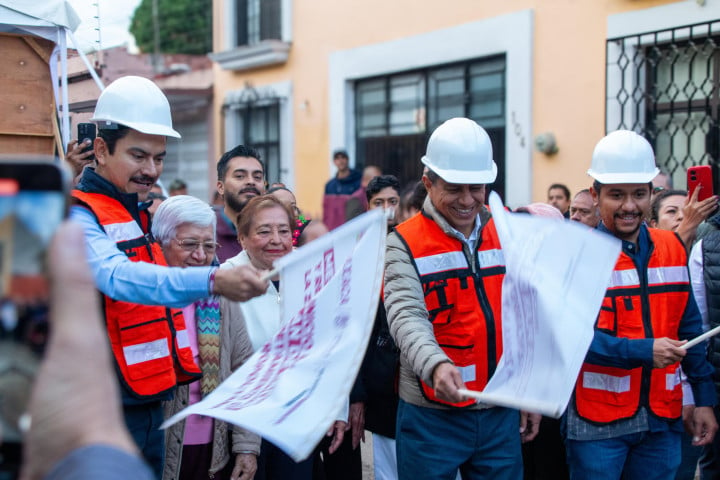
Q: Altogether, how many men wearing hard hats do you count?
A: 3